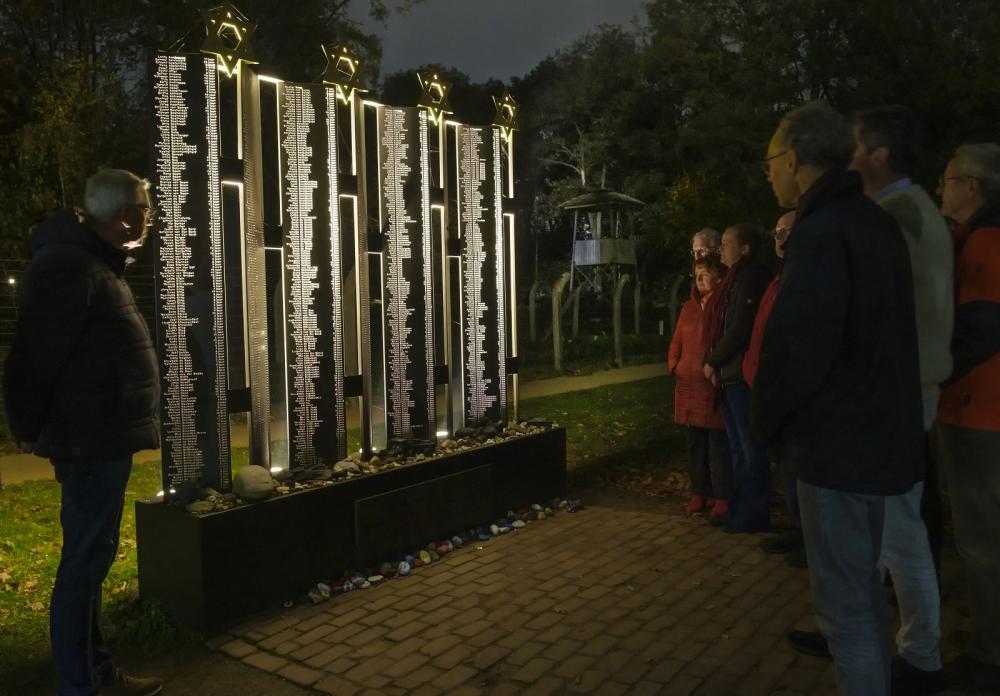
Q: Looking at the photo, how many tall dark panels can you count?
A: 4